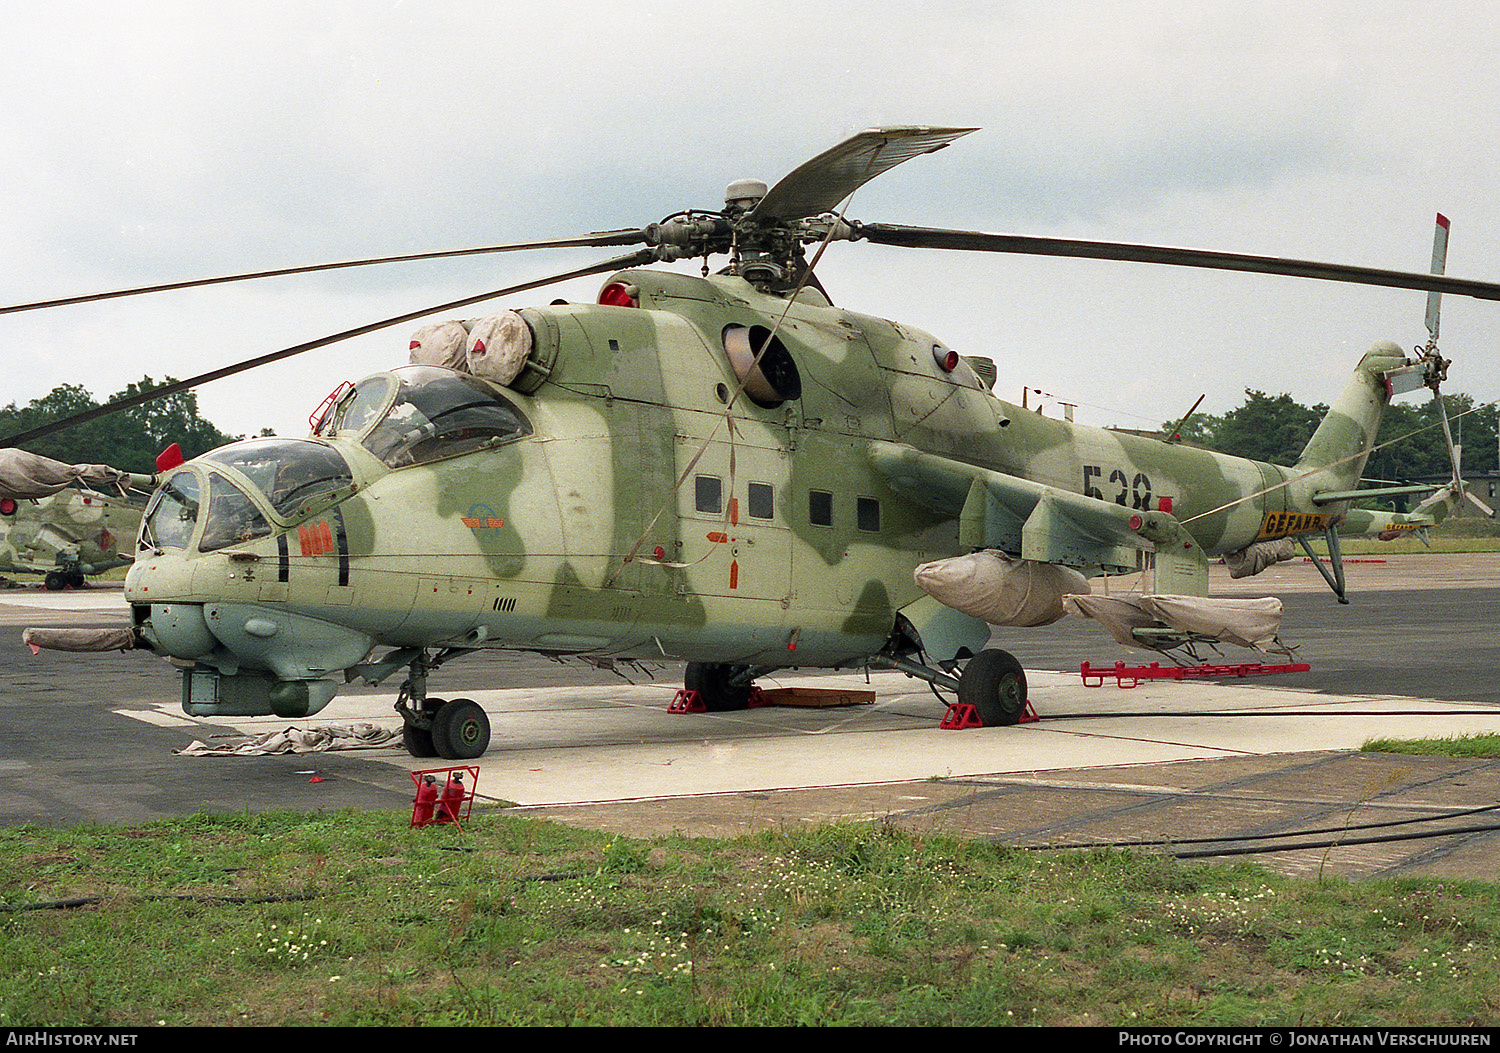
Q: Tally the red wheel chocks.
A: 4